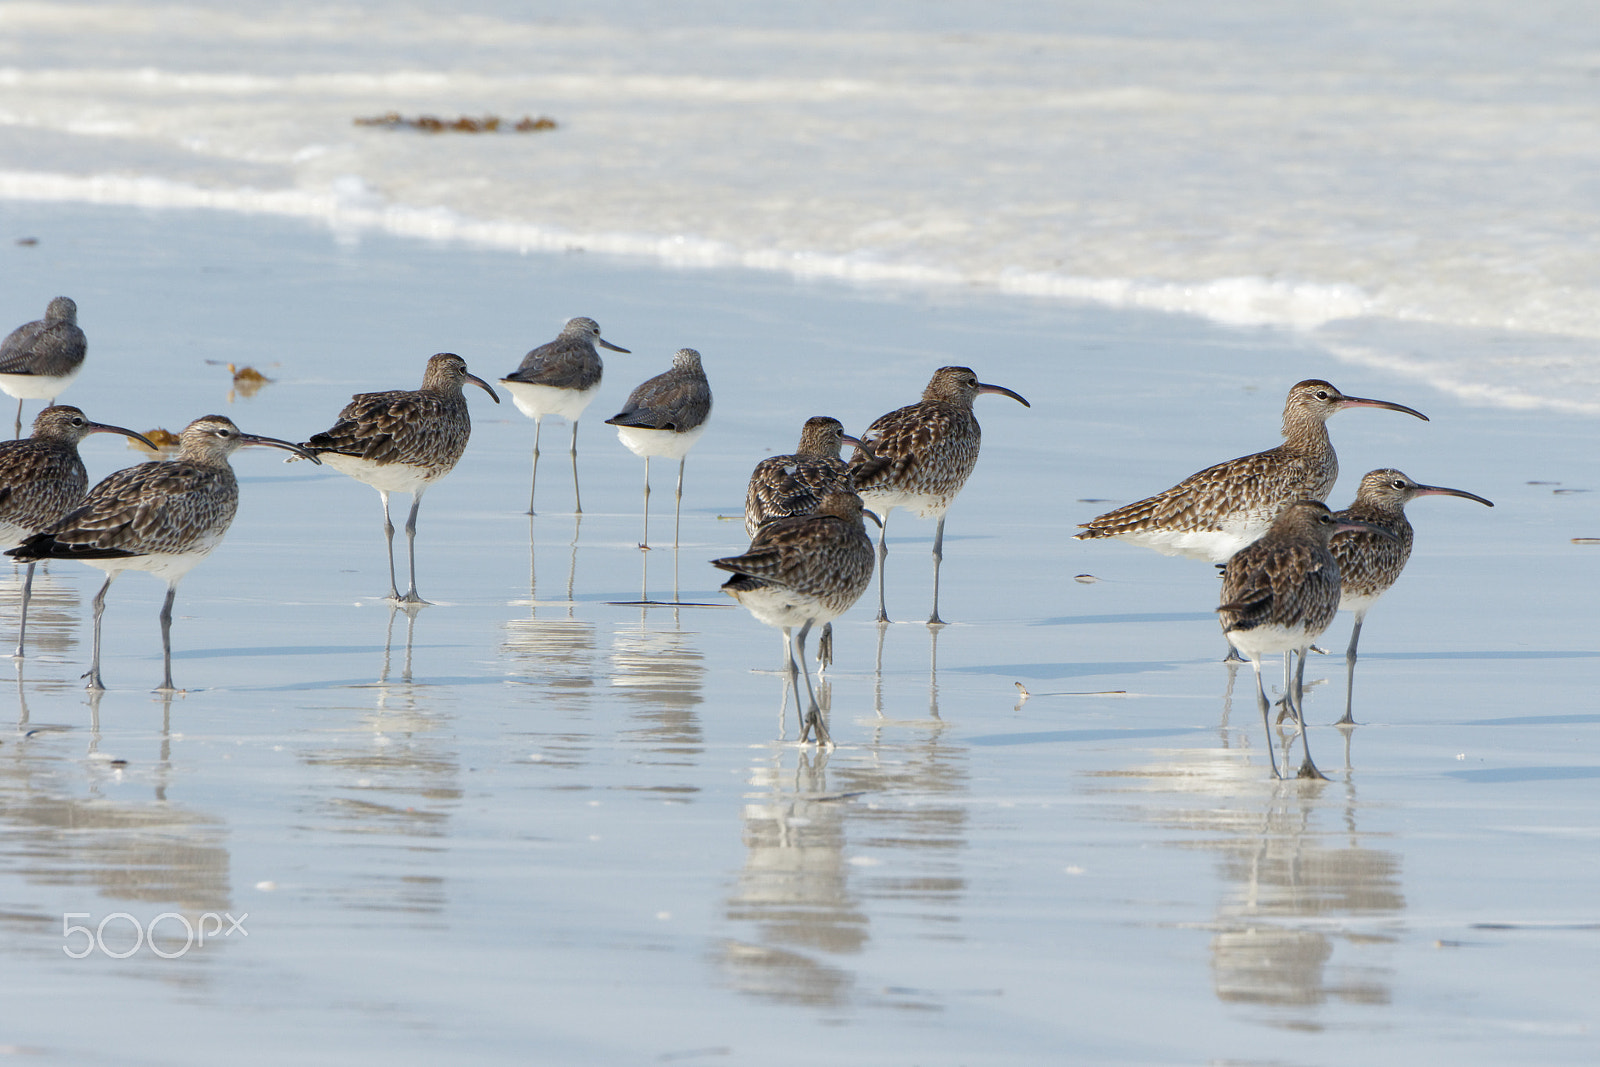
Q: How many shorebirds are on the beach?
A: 12